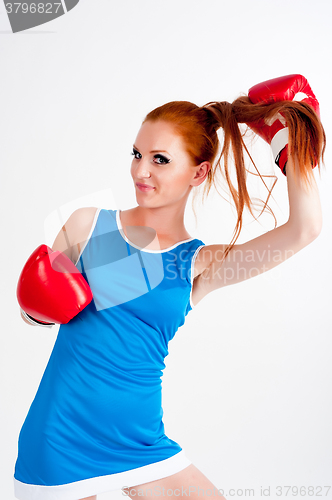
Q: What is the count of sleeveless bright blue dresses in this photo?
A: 1